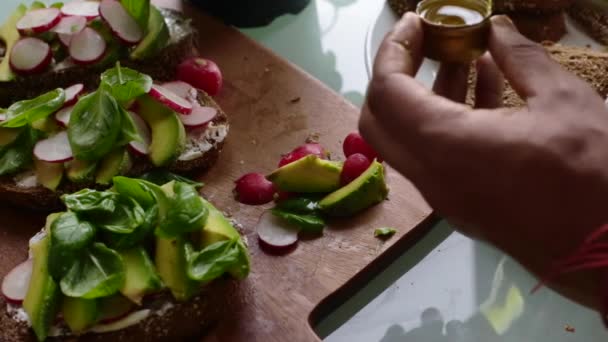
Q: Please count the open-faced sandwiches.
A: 3